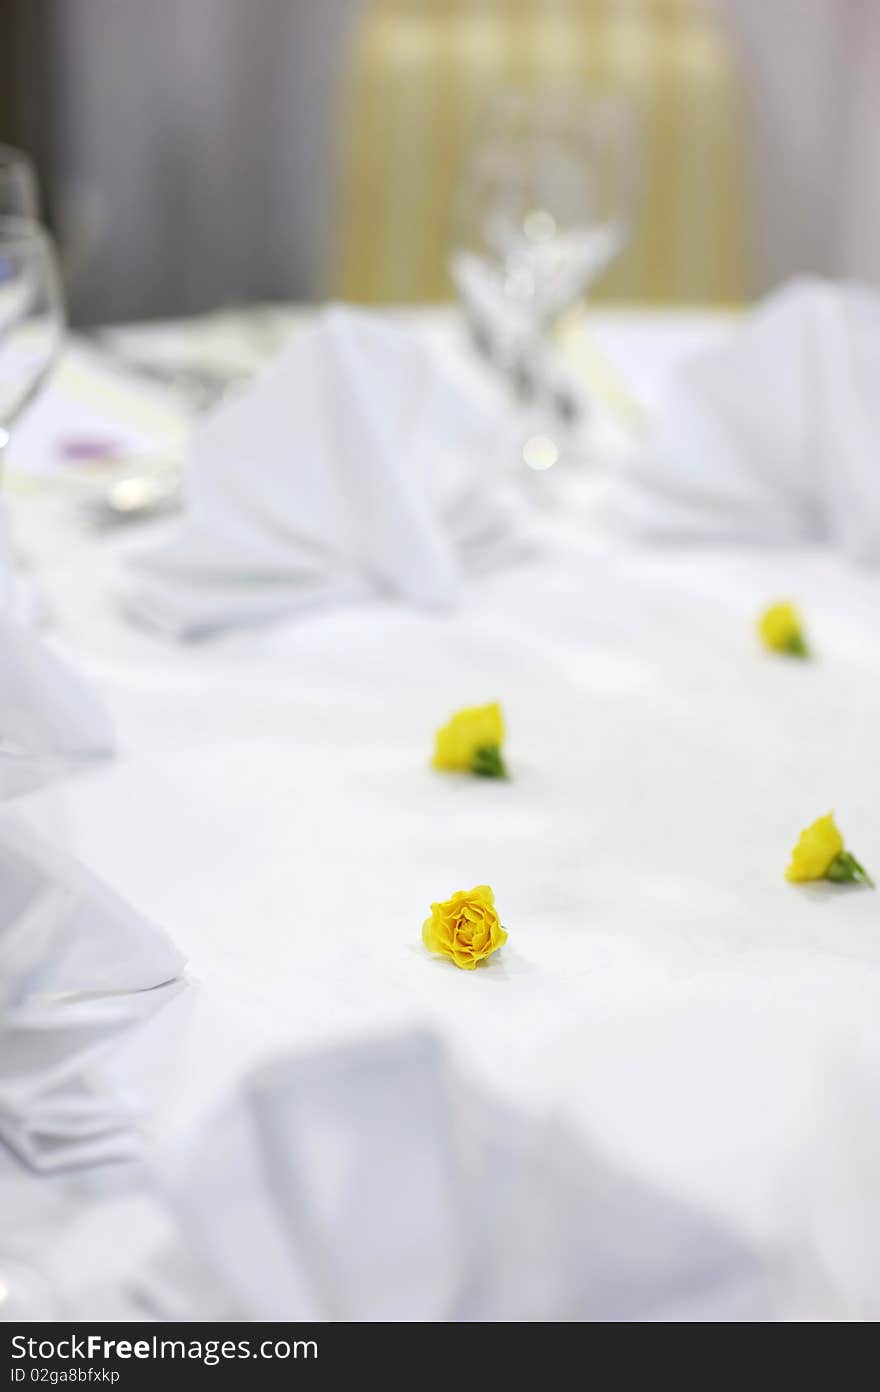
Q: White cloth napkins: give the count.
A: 5